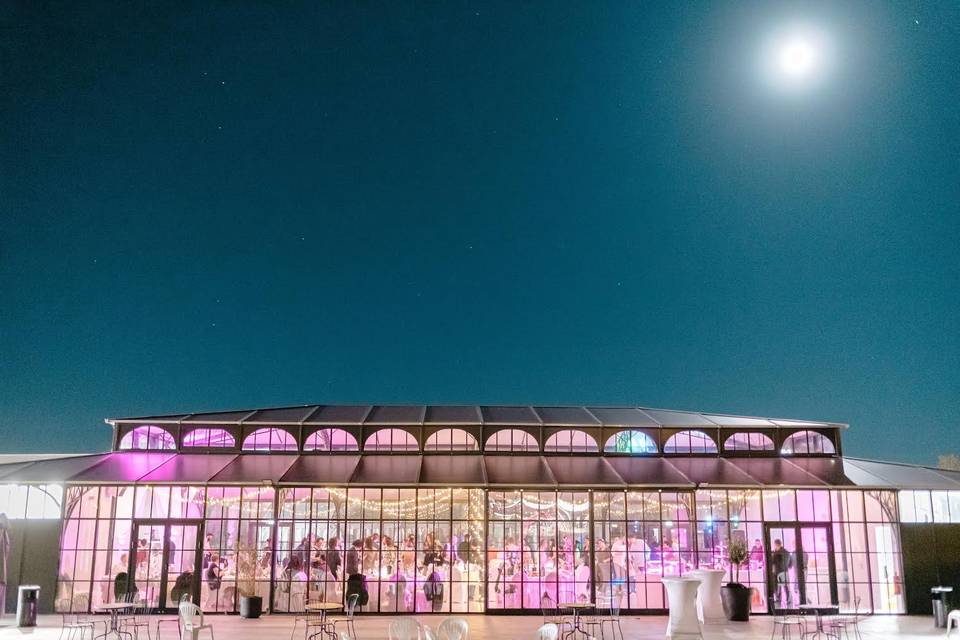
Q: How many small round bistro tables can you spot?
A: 4